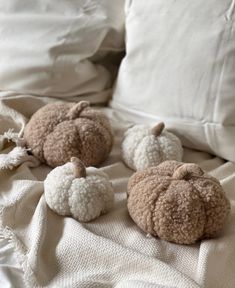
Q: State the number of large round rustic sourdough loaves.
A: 0